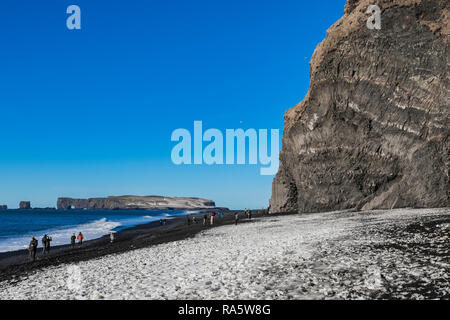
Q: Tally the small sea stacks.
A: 2